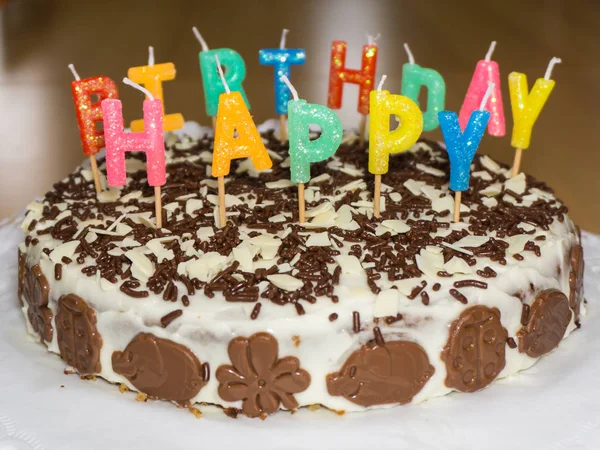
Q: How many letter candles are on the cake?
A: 13